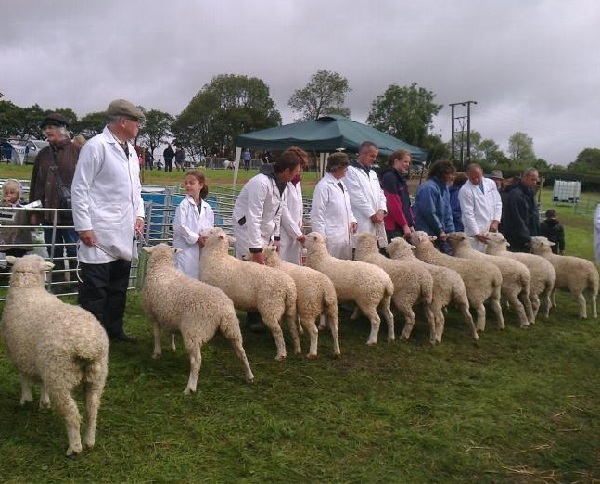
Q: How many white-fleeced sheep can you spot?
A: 11